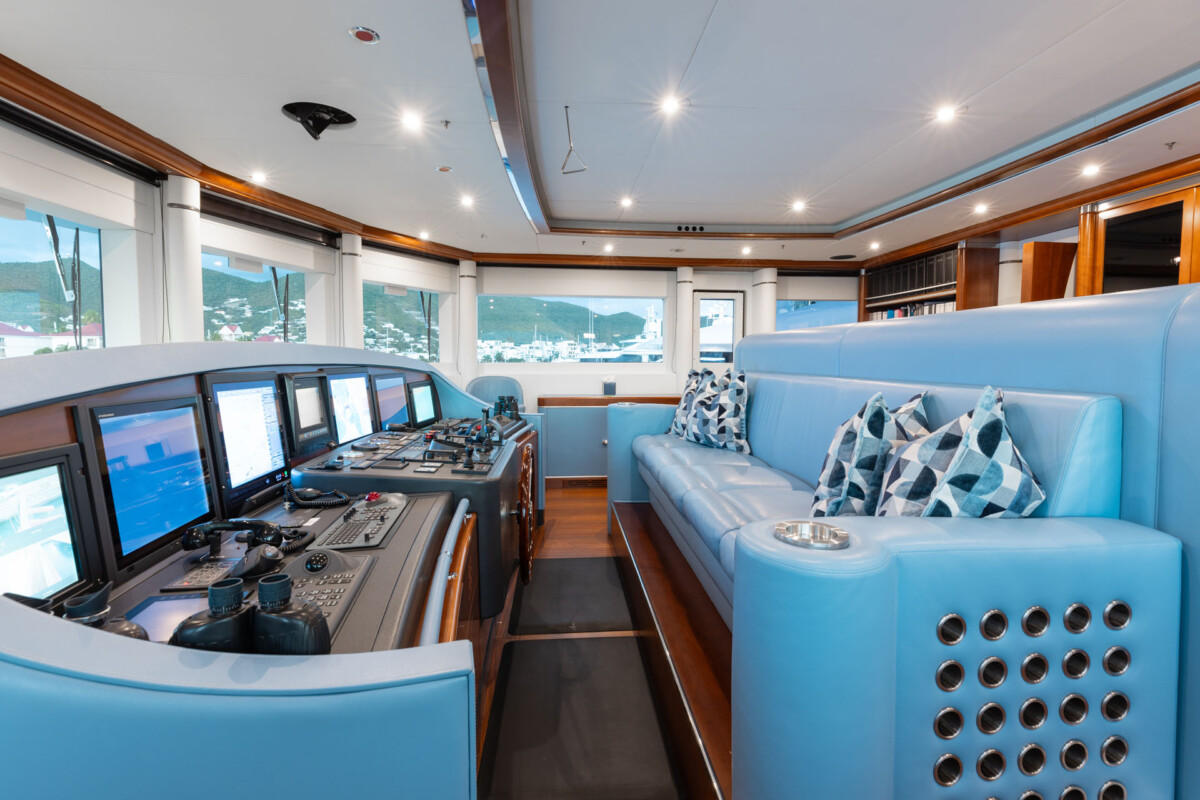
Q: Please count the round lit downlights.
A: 13